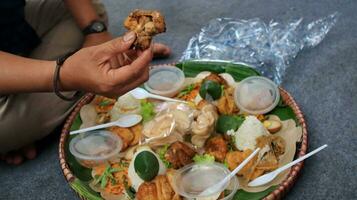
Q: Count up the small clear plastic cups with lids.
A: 4